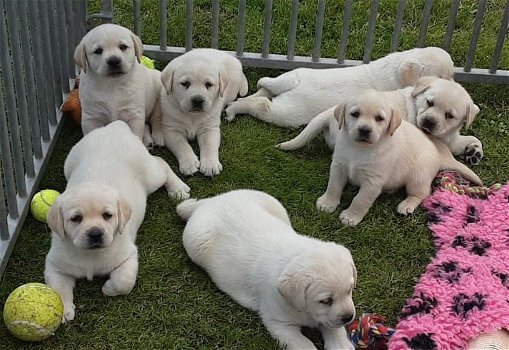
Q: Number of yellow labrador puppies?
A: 7